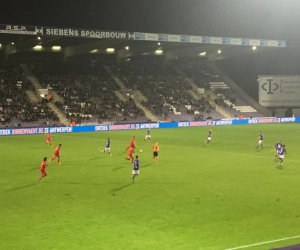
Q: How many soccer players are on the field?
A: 12